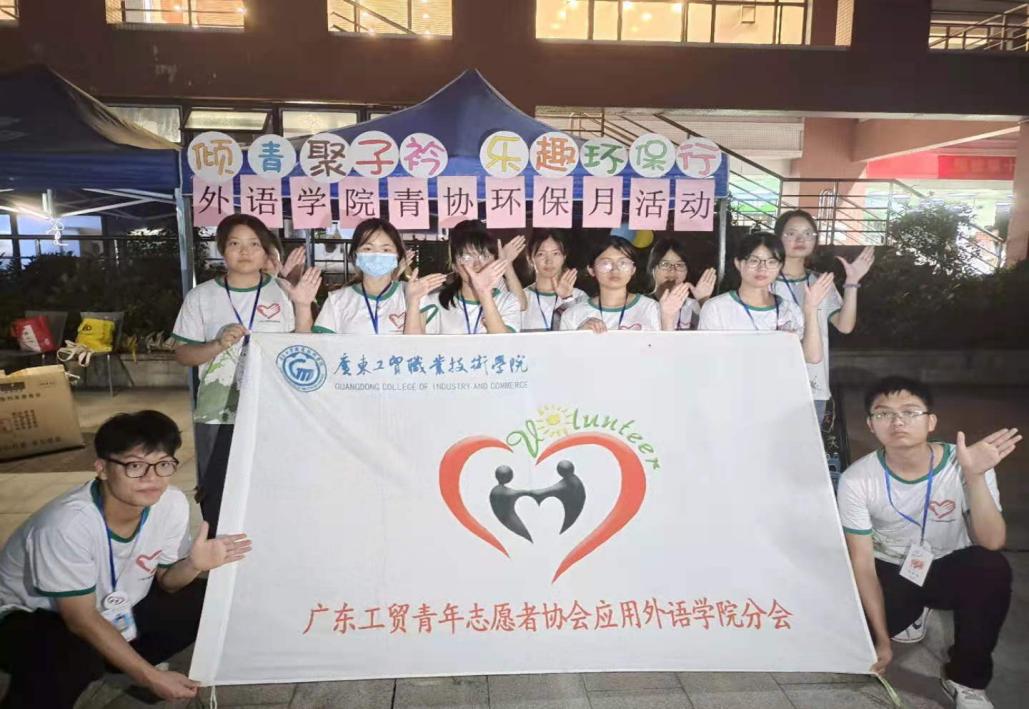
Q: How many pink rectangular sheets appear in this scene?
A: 11